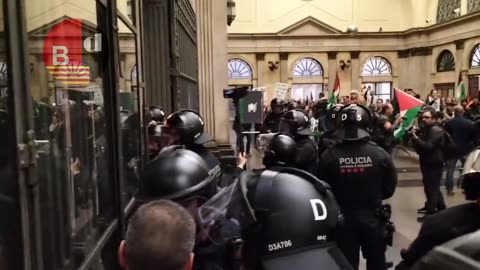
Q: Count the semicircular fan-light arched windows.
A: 5